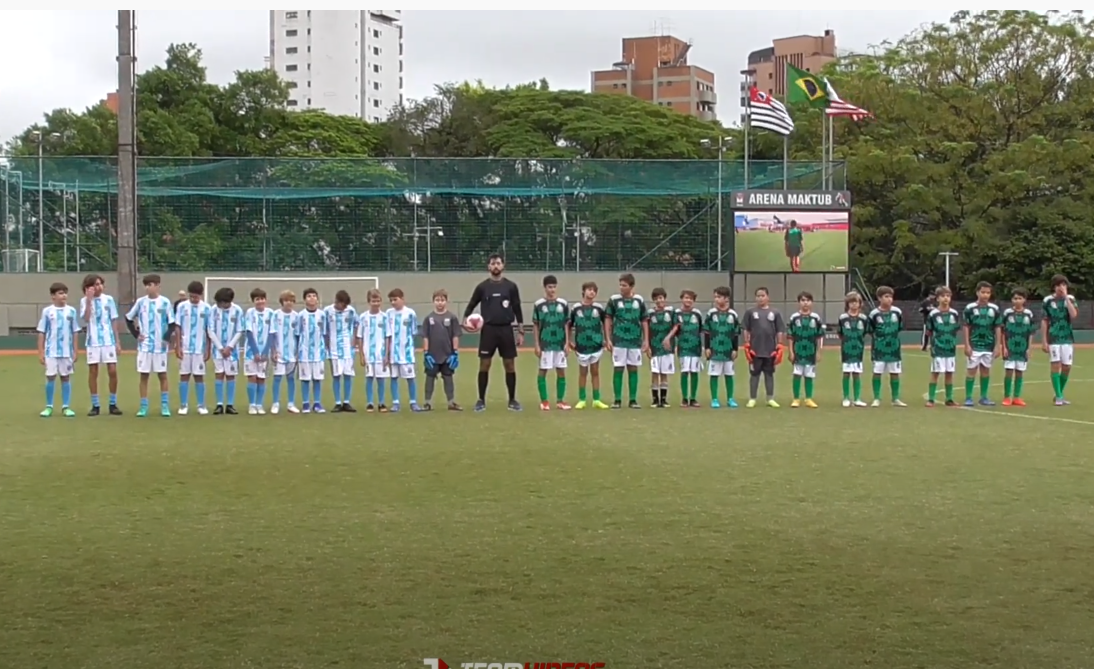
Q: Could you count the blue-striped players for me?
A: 11